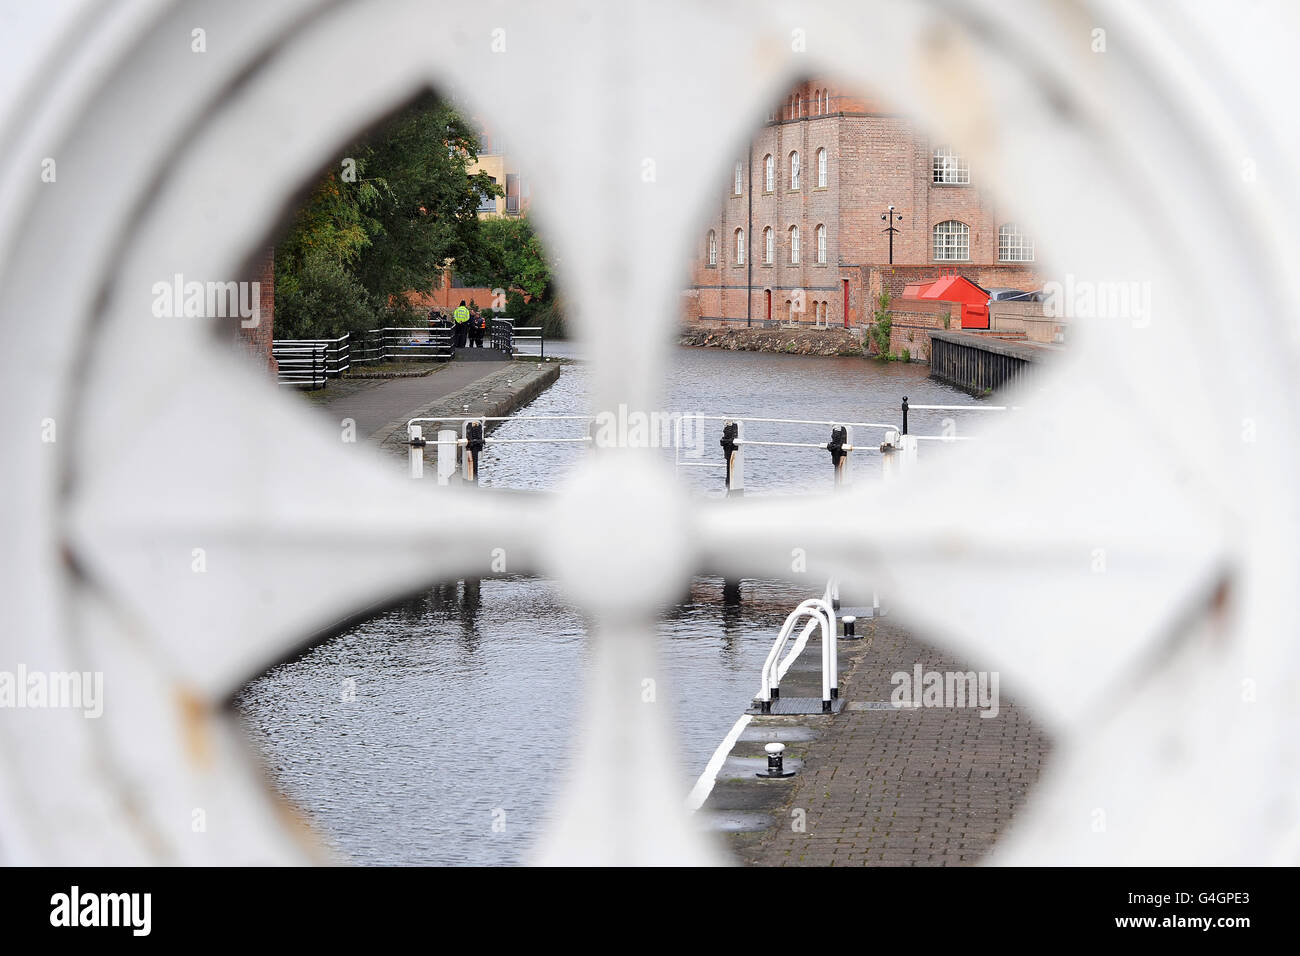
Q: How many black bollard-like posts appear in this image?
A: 2